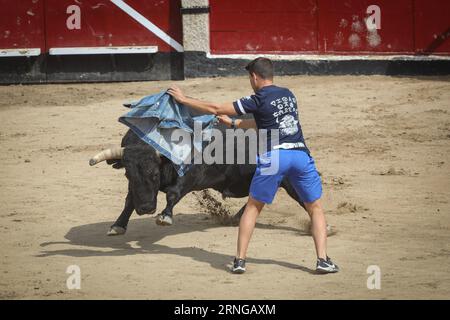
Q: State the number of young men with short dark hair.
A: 1